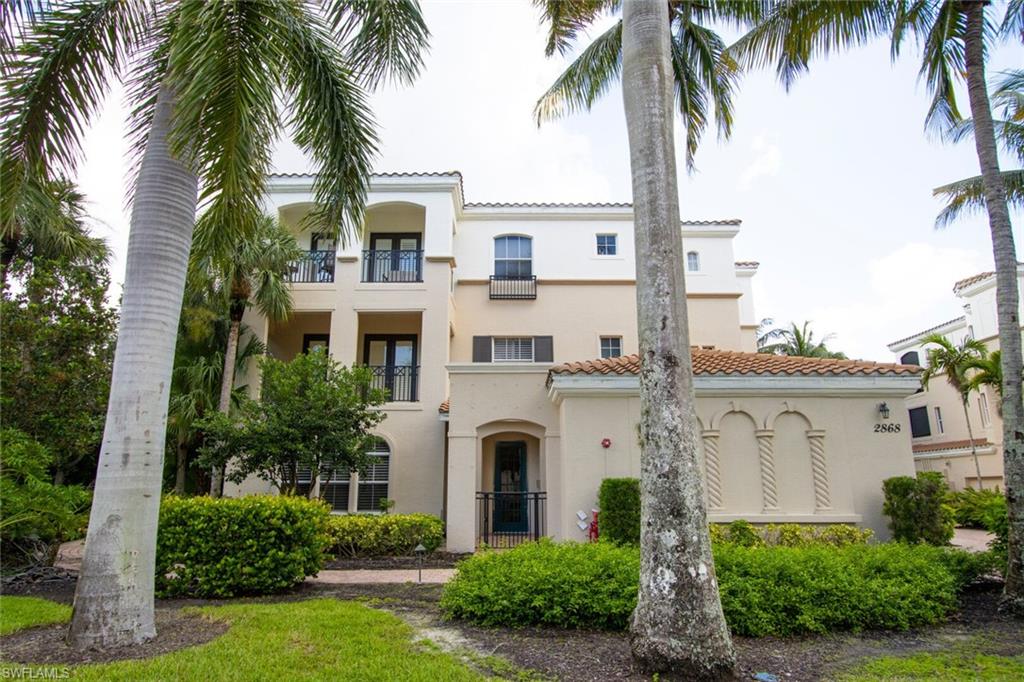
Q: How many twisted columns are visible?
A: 3